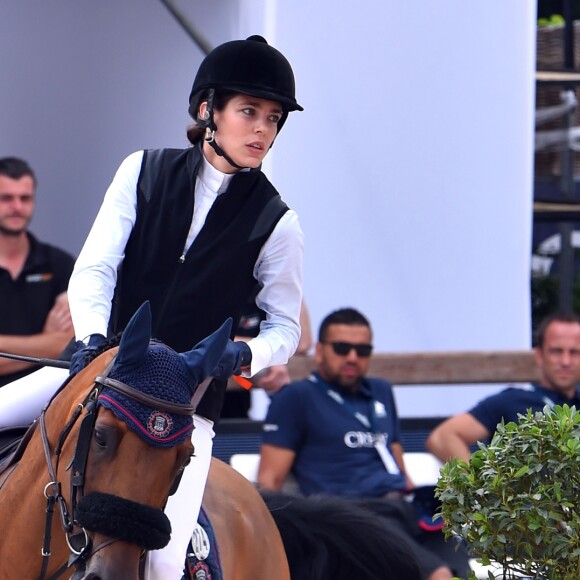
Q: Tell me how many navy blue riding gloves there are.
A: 2